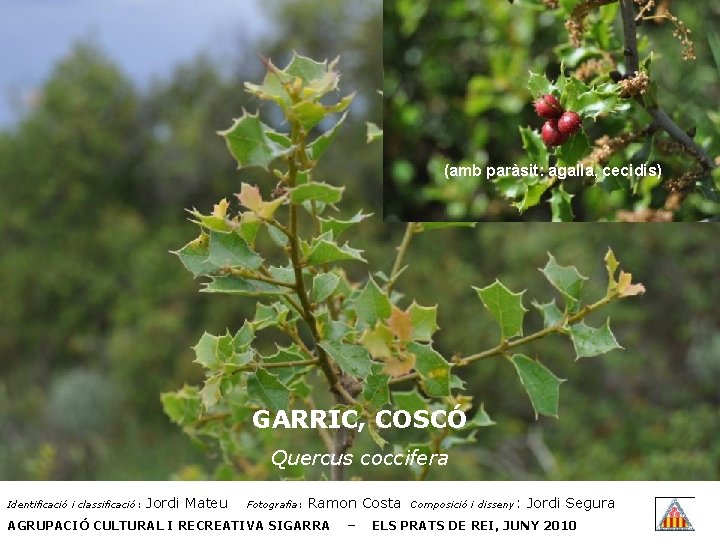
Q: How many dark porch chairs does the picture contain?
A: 0